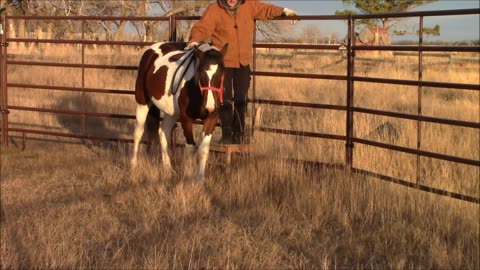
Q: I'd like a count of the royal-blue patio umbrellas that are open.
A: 0